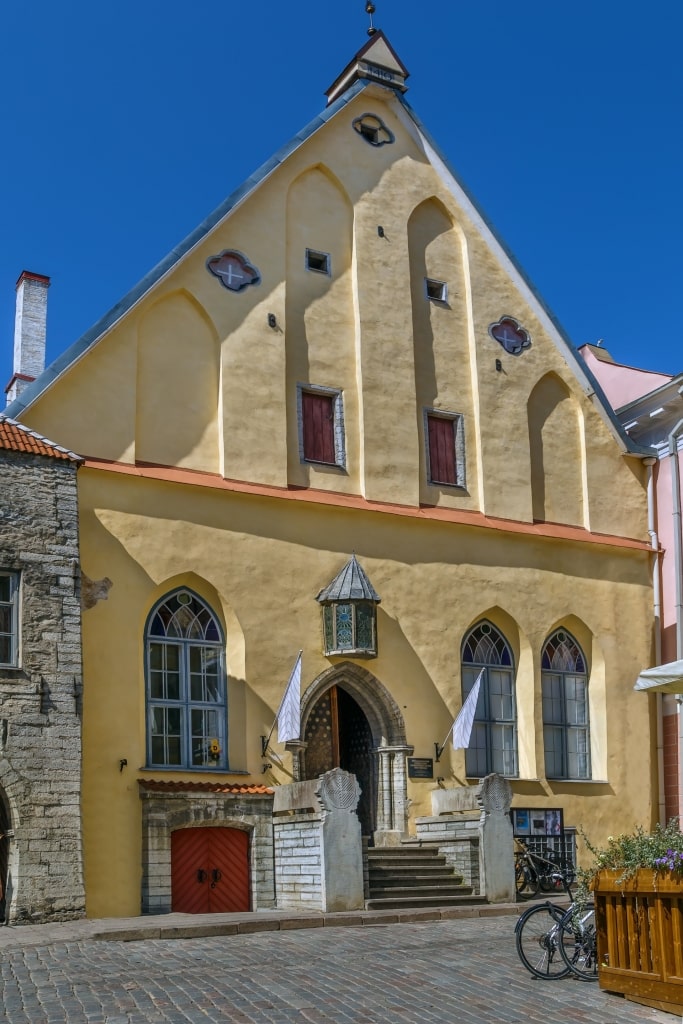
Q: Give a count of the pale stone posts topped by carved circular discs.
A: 2